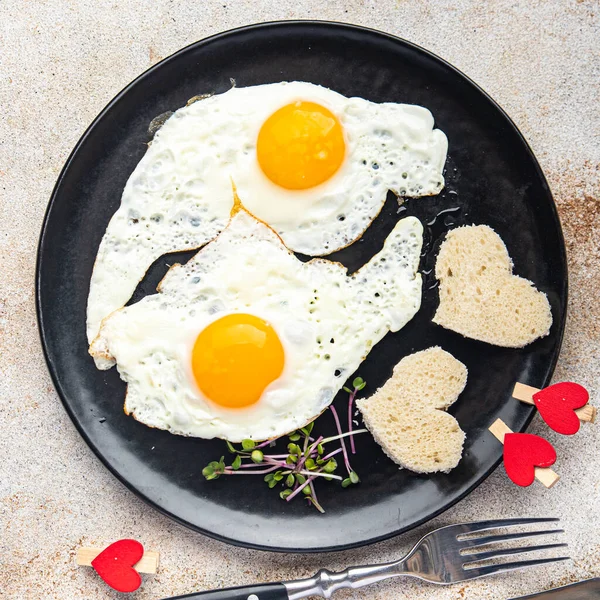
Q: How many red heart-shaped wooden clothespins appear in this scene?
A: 3